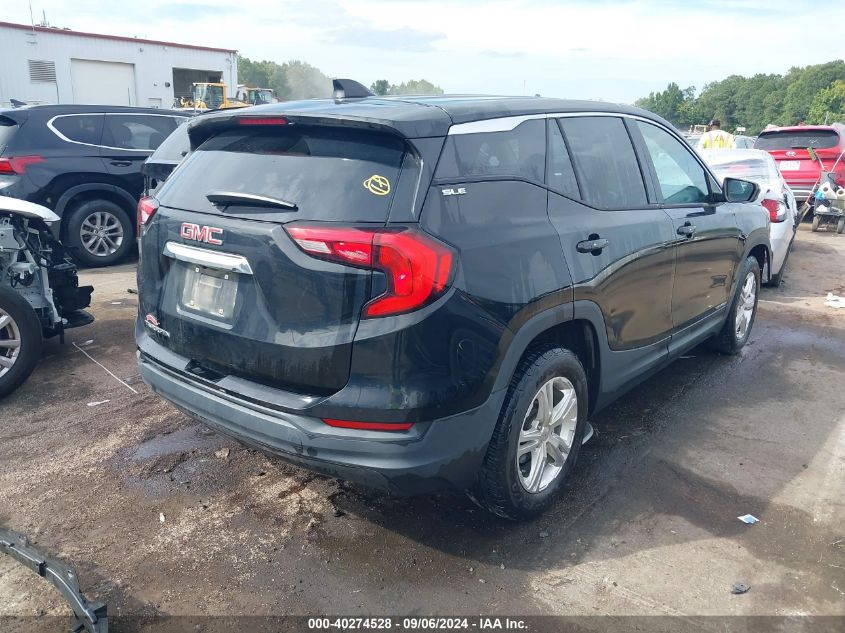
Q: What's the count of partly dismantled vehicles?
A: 1